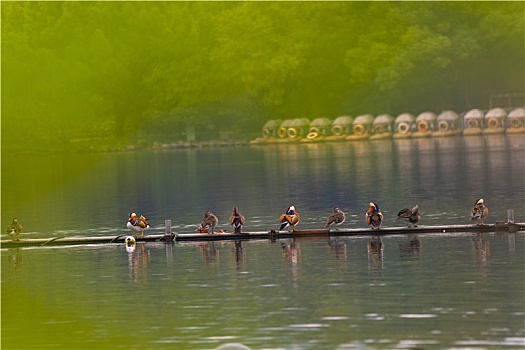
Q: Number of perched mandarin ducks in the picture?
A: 9